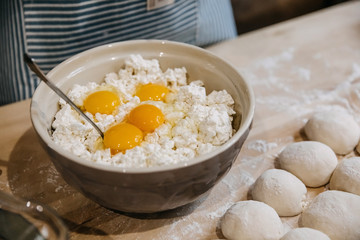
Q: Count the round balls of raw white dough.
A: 7